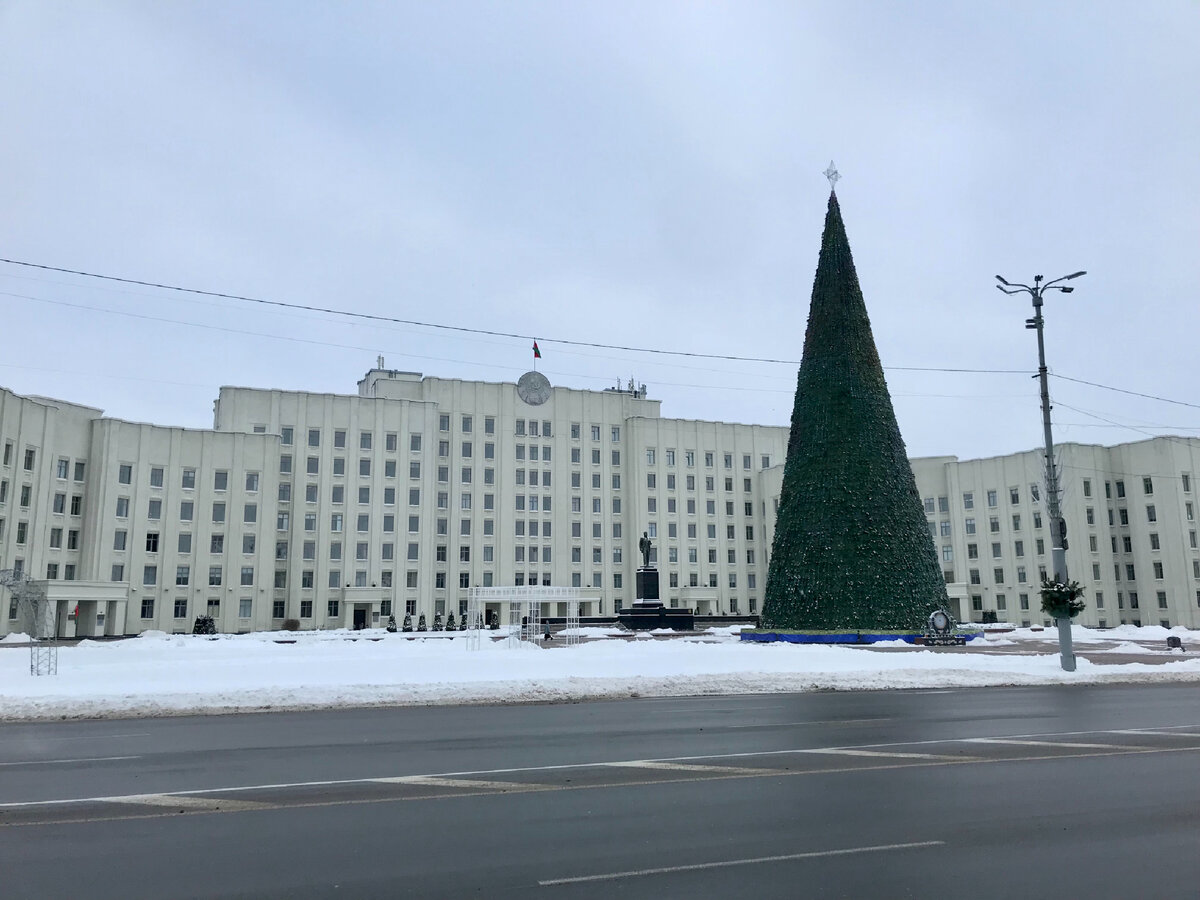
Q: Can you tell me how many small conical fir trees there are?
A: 8